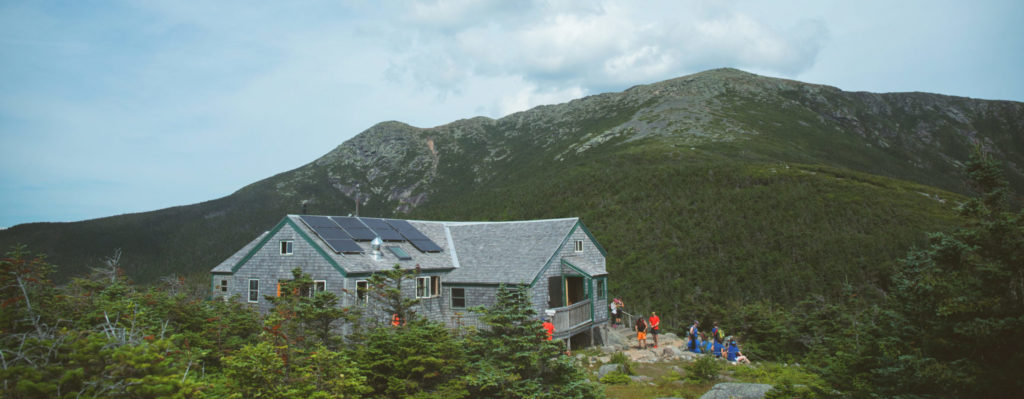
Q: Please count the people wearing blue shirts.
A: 6